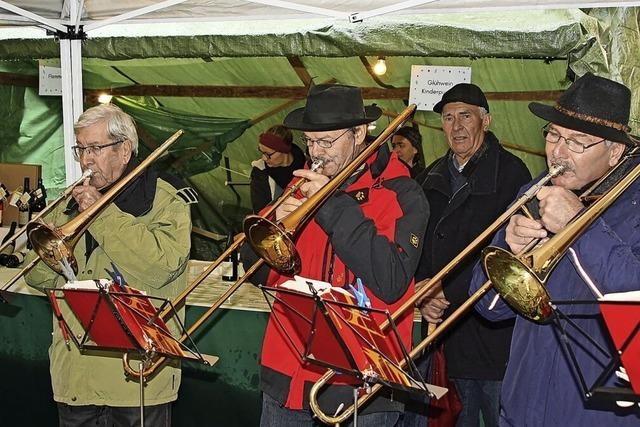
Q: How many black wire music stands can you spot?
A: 3